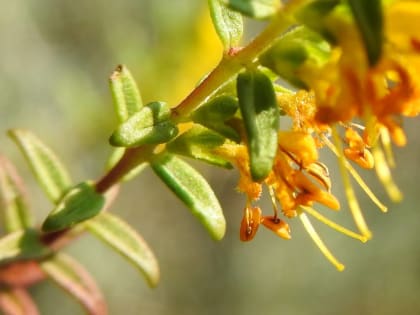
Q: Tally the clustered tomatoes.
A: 0